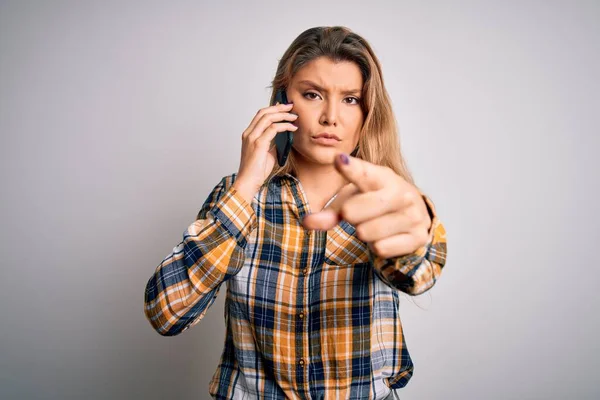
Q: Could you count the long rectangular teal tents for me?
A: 0